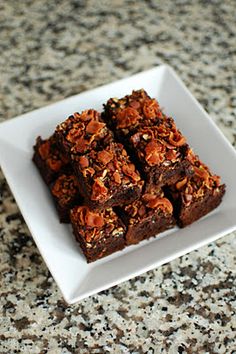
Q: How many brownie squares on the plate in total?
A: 9